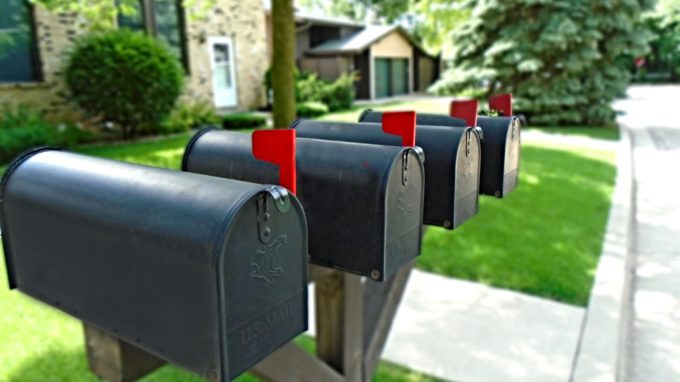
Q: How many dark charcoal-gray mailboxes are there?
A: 4